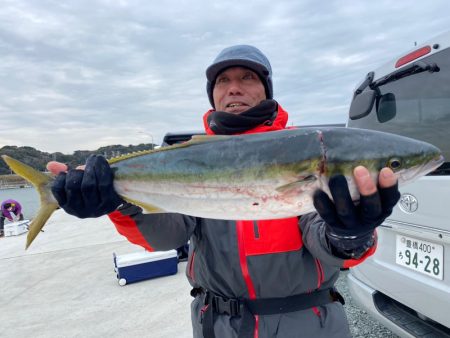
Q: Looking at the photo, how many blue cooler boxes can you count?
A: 1